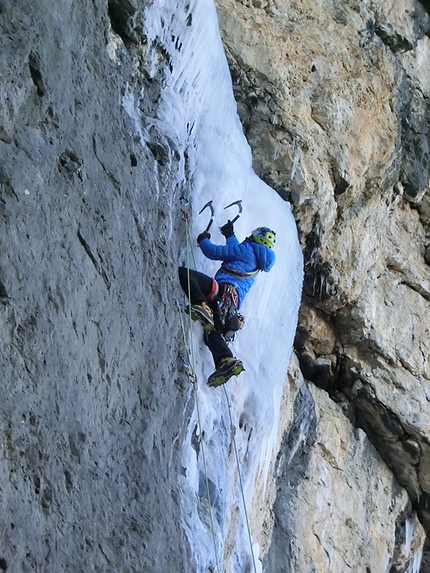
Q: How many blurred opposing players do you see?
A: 0